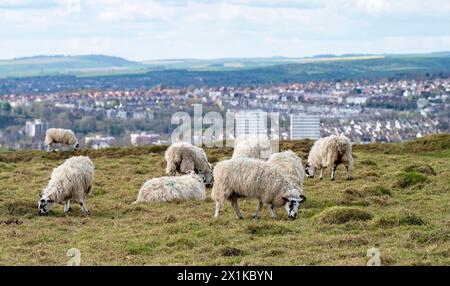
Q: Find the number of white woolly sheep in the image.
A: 8